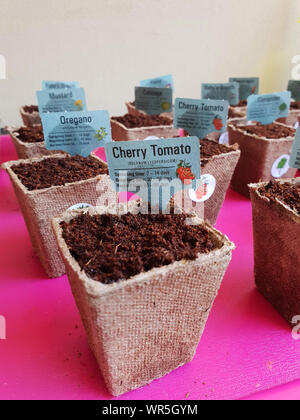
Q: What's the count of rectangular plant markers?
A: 12